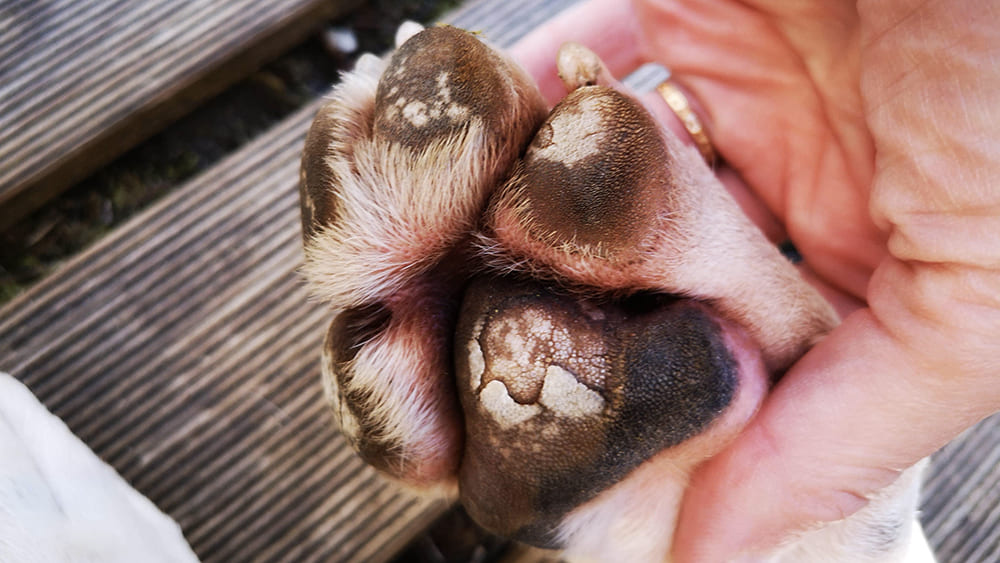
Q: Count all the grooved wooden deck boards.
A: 3